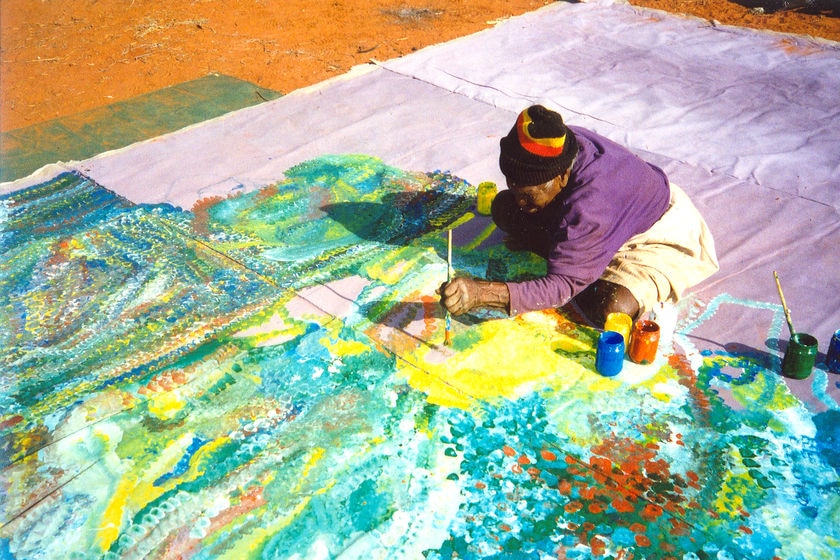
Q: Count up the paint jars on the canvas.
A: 6